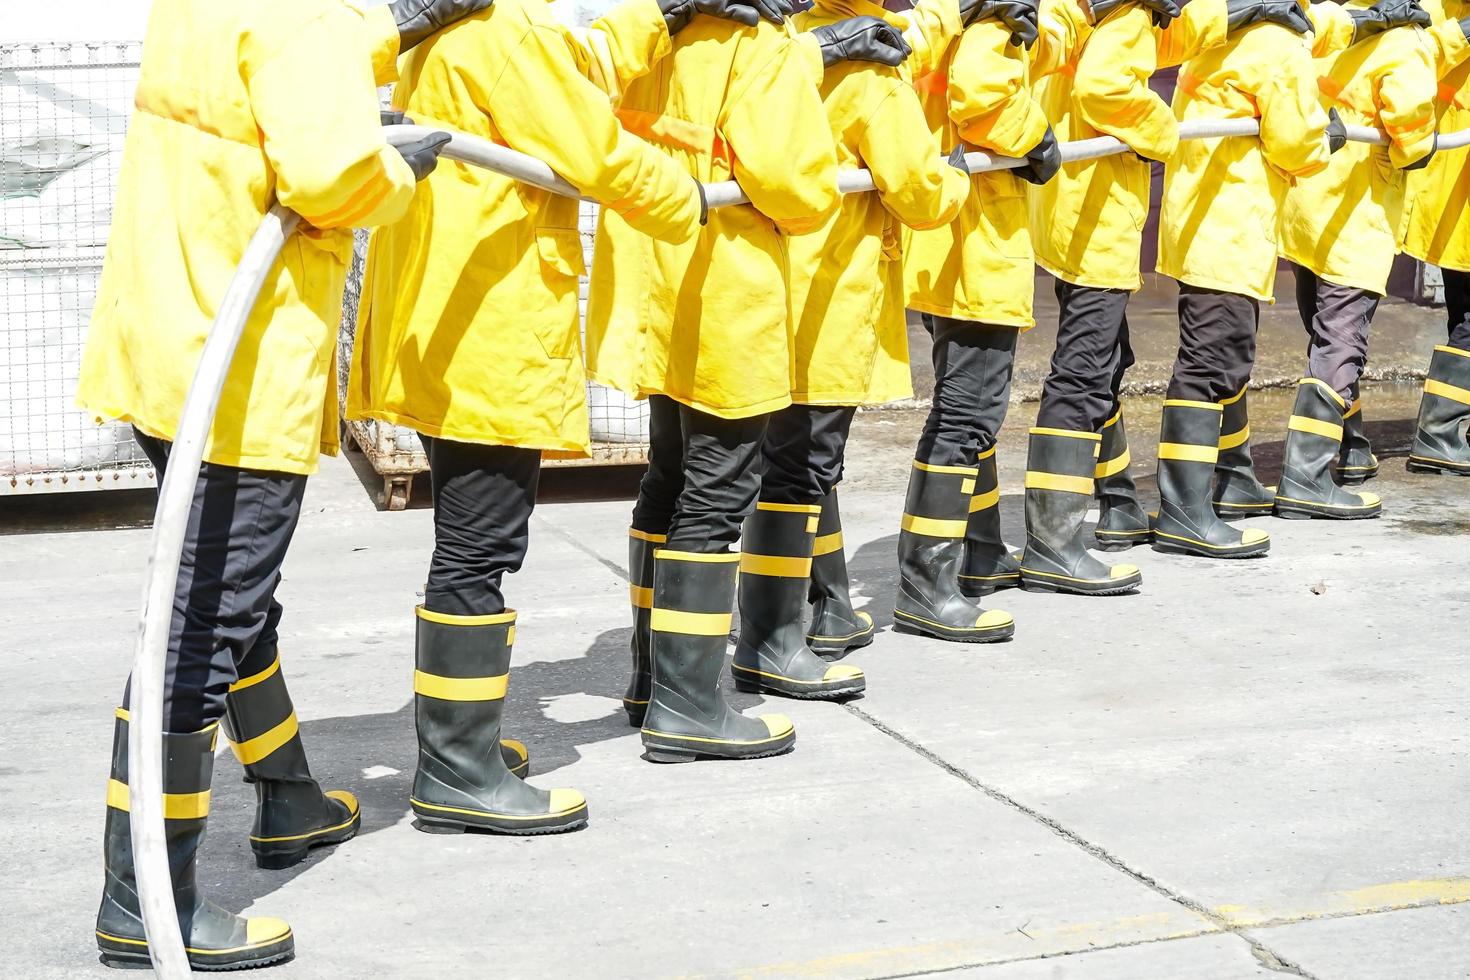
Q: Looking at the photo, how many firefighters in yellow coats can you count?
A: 9